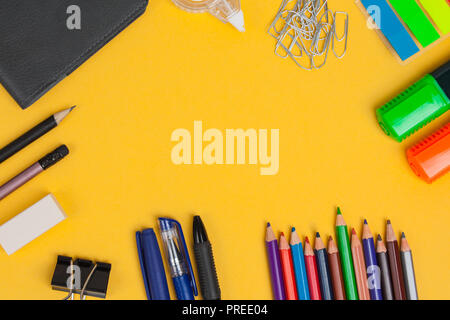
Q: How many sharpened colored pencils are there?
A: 12